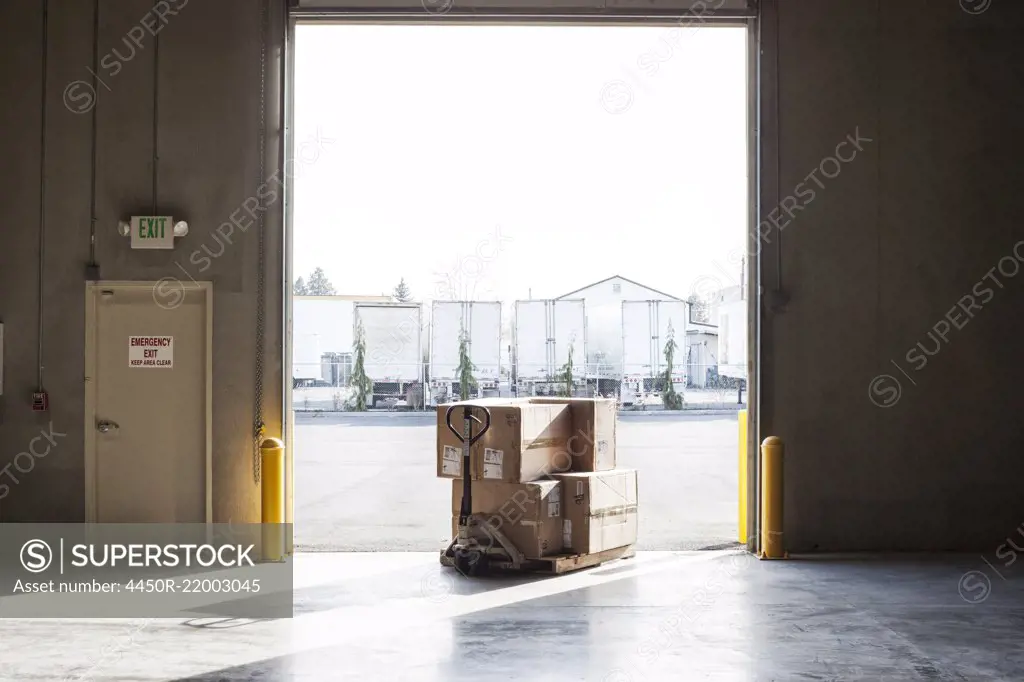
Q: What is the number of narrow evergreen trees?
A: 4